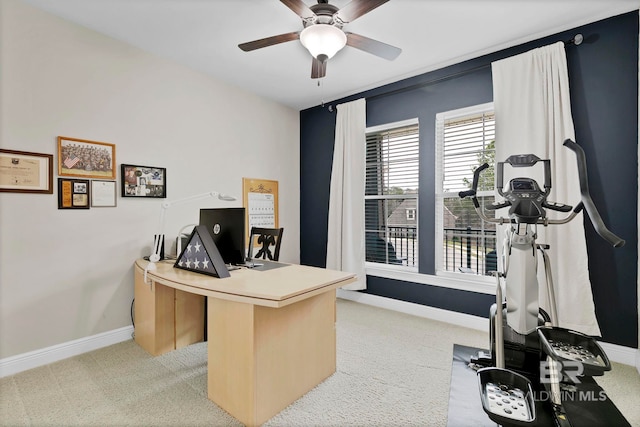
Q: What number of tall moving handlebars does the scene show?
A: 2